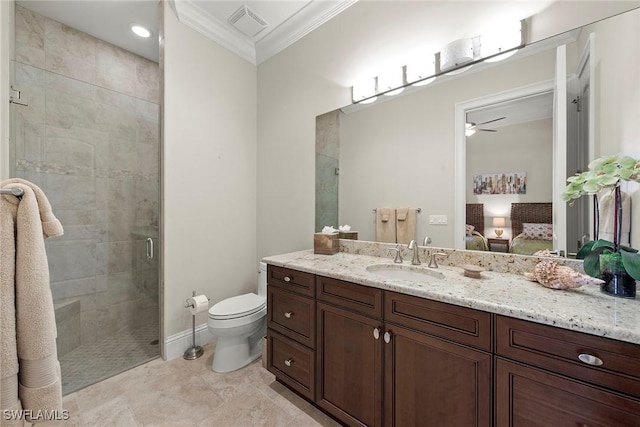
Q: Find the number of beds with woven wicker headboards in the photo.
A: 2